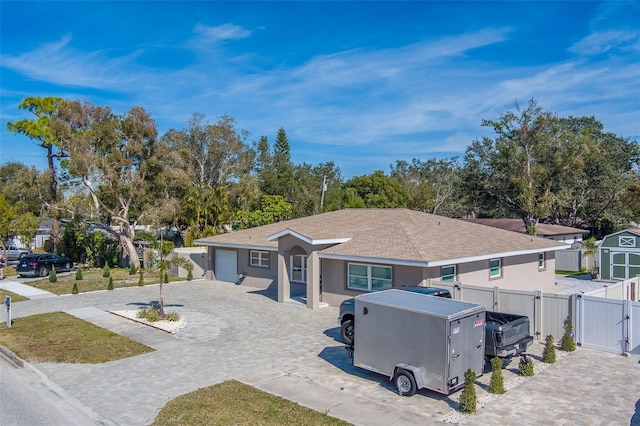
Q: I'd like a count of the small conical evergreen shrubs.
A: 14